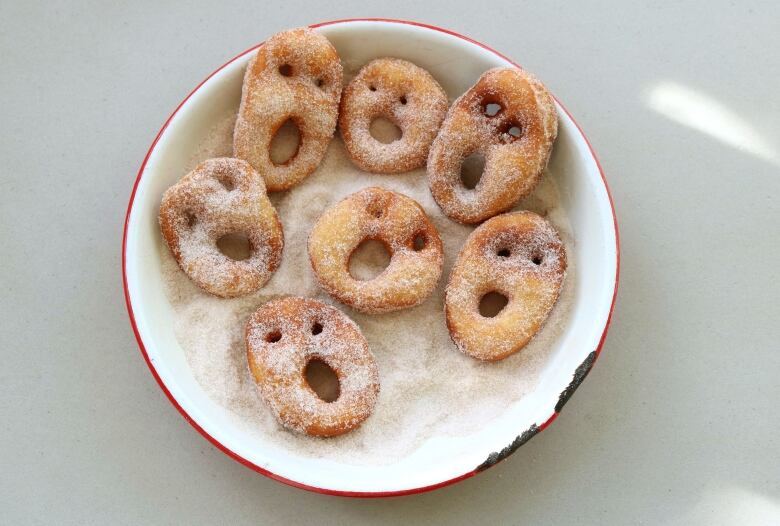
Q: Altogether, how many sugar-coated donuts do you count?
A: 7